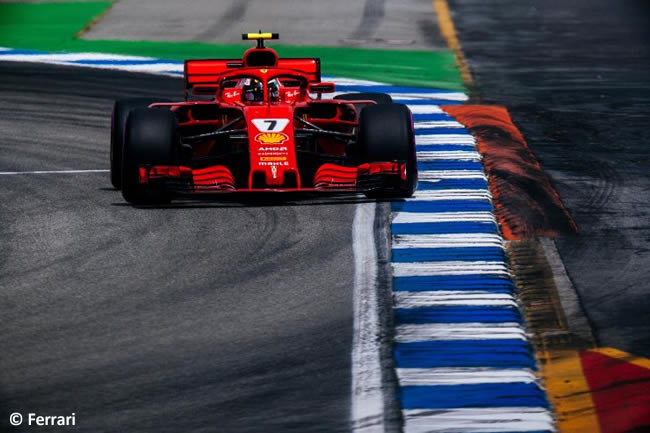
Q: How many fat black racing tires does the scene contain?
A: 4